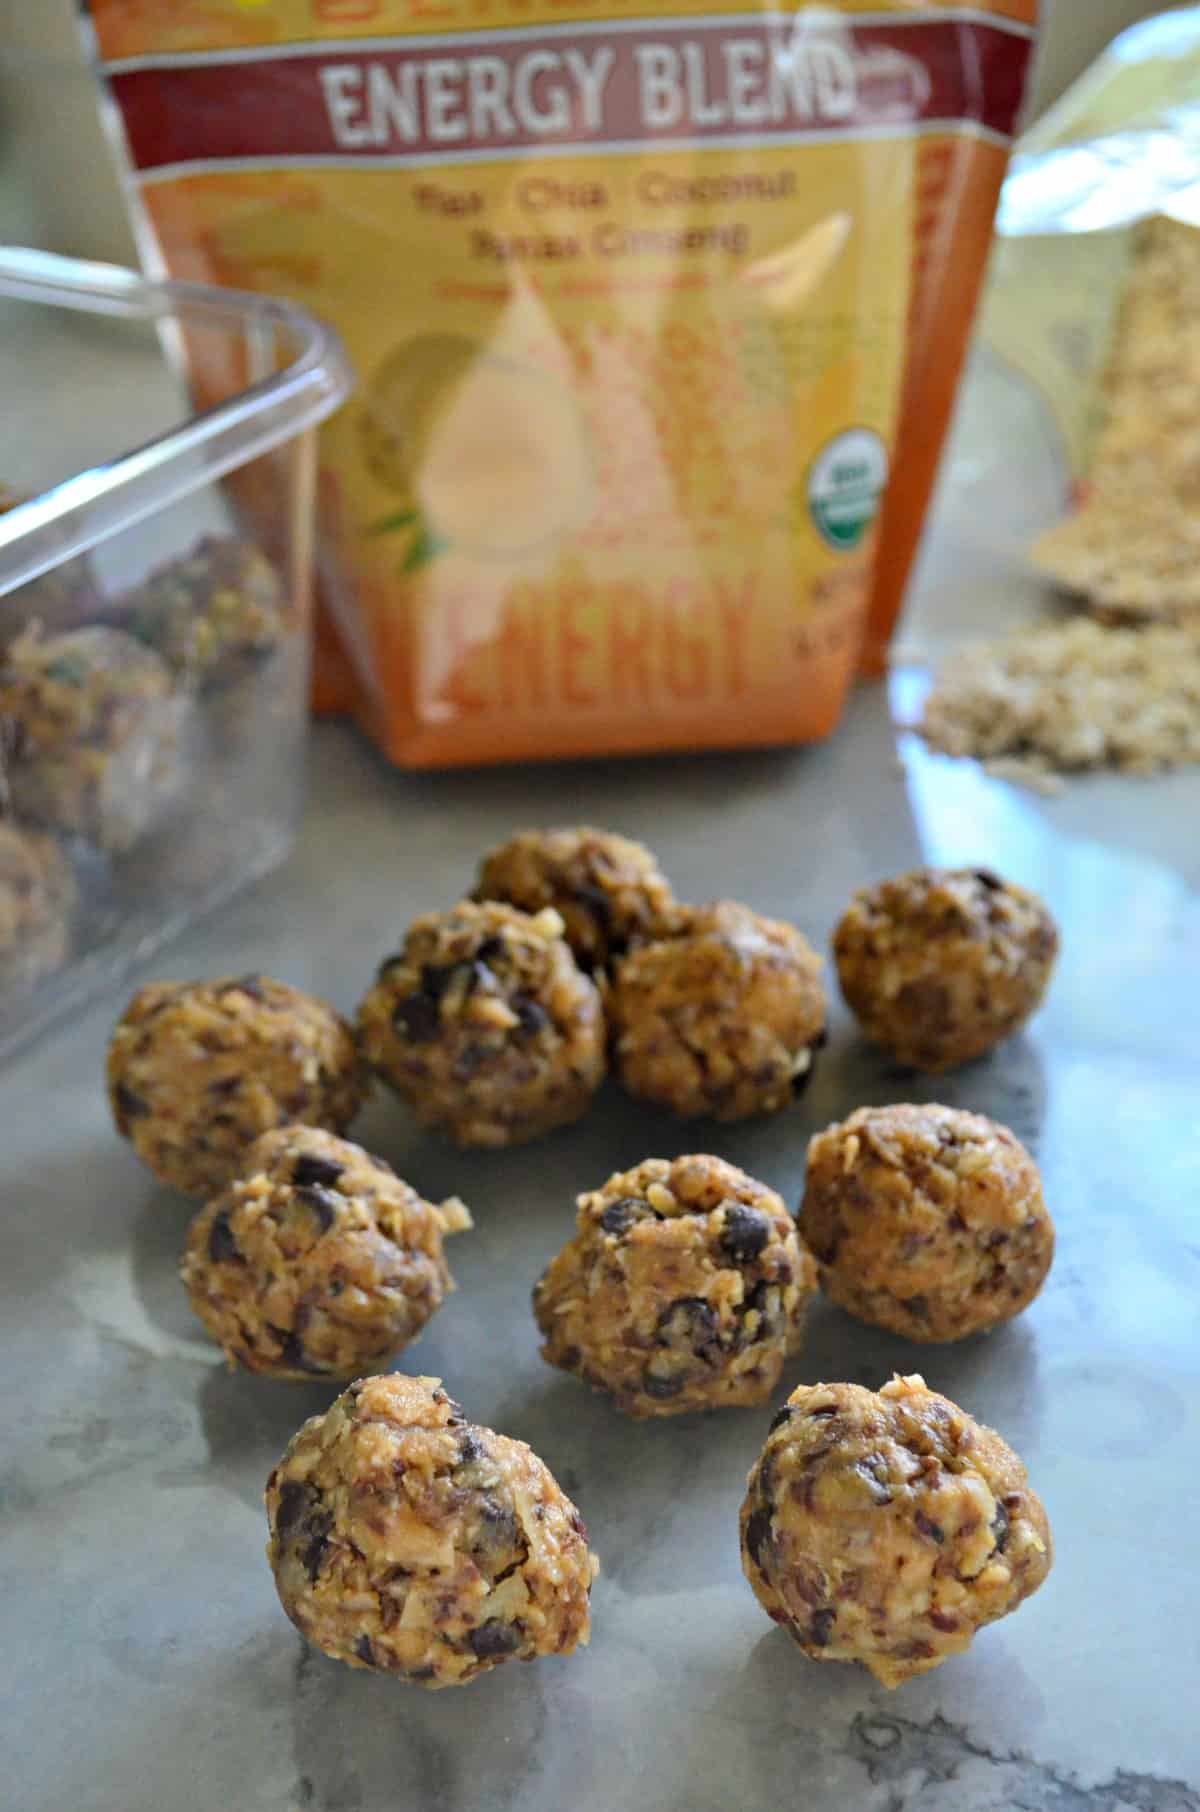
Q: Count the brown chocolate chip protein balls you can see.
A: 10